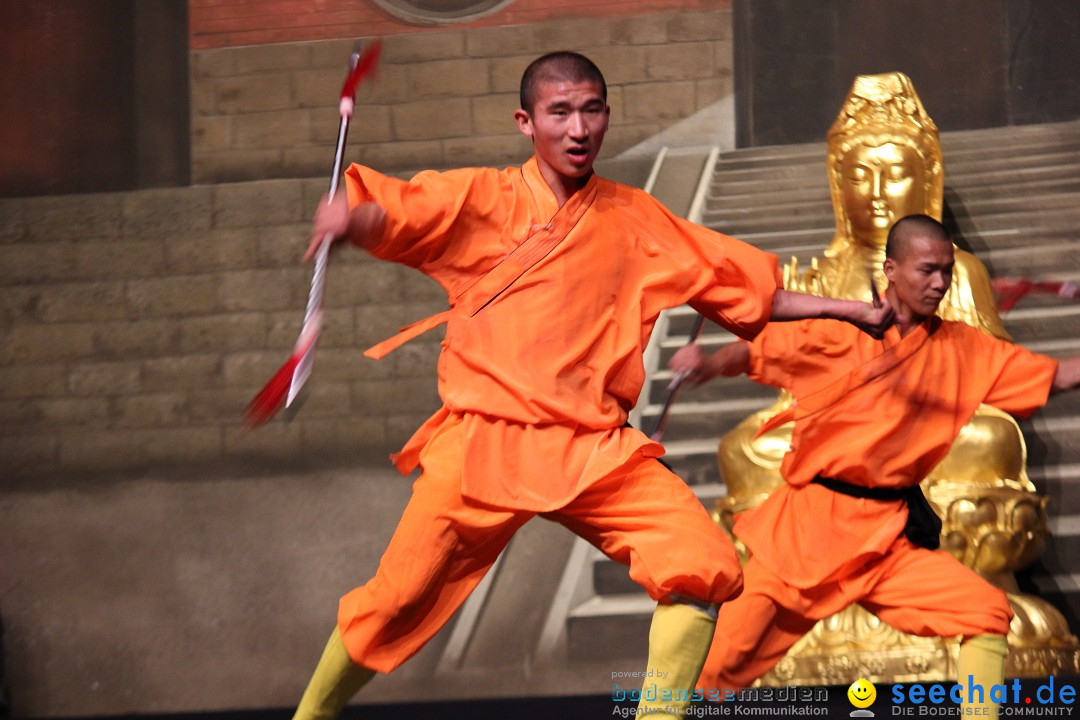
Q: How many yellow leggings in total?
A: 3